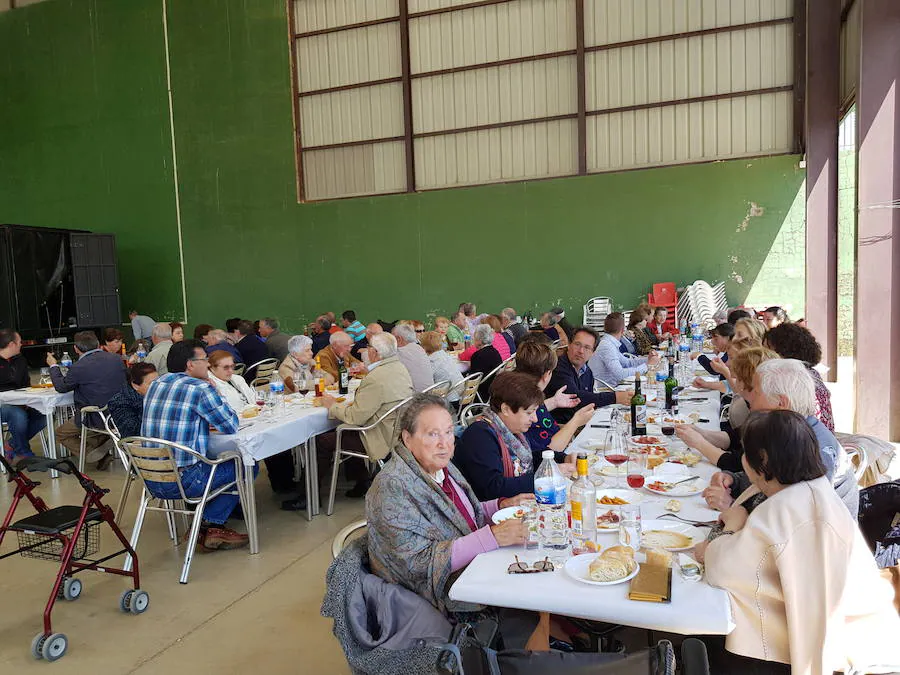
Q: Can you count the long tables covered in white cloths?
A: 3